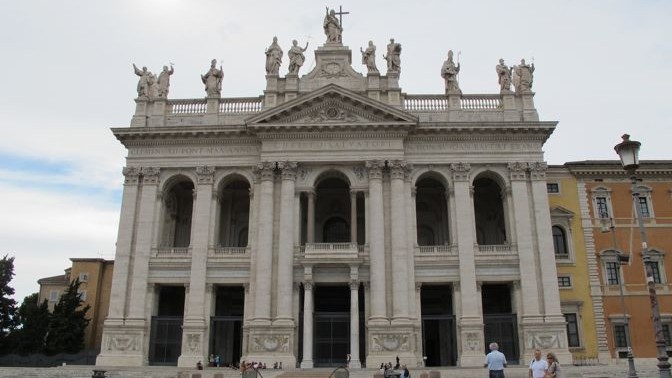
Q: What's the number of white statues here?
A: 11